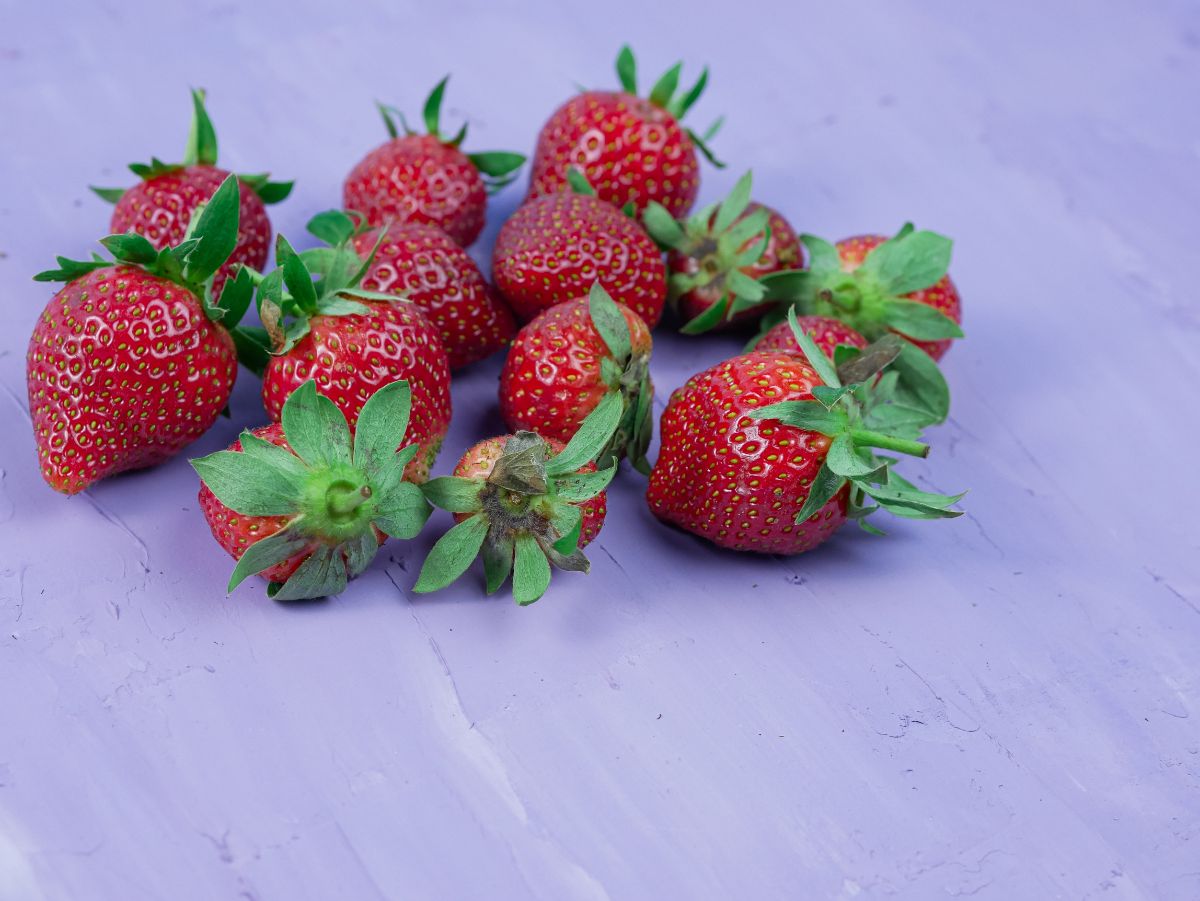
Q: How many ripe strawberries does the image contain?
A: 14